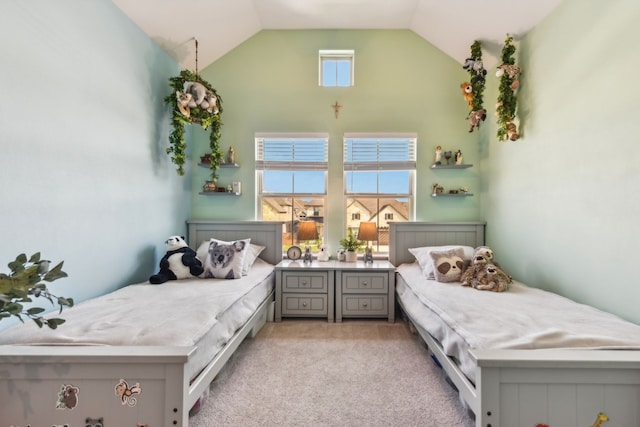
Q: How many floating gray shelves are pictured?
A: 4